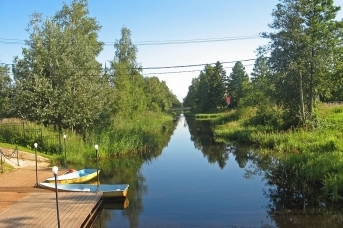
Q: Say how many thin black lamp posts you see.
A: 4